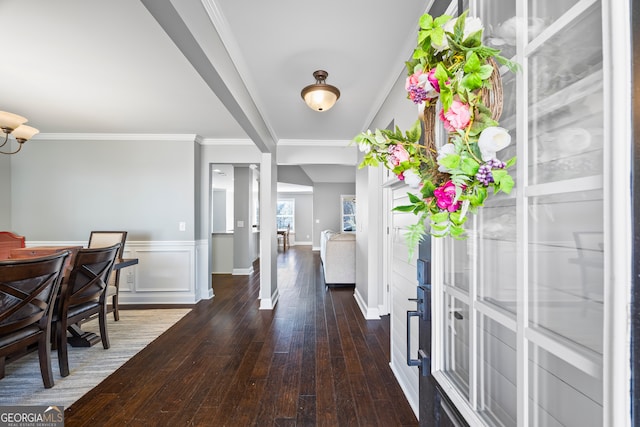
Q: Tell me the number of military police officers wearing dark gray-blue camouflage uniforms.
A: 0